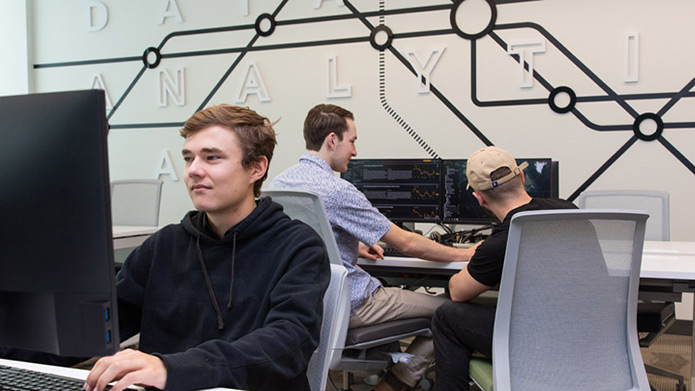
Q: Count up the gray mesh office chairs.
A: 5